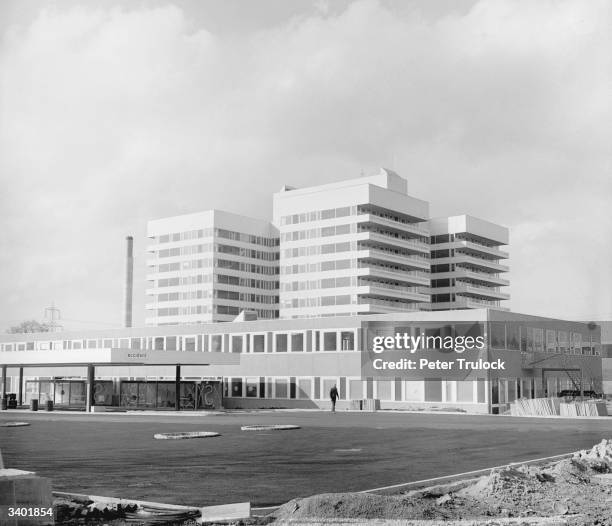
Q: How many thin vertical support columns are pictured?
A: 4